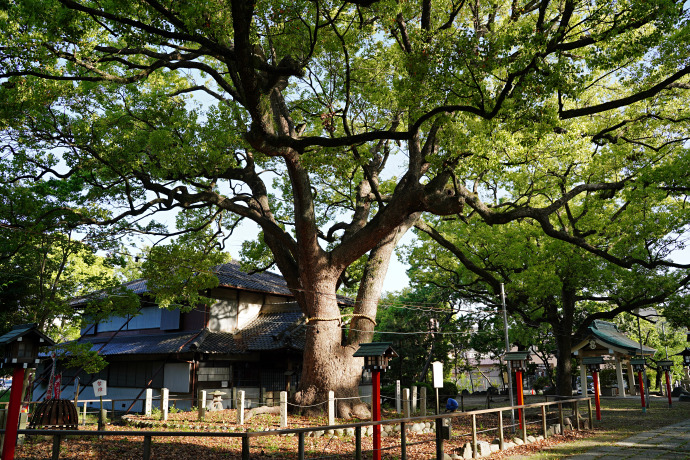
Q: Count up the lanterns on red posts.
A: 6